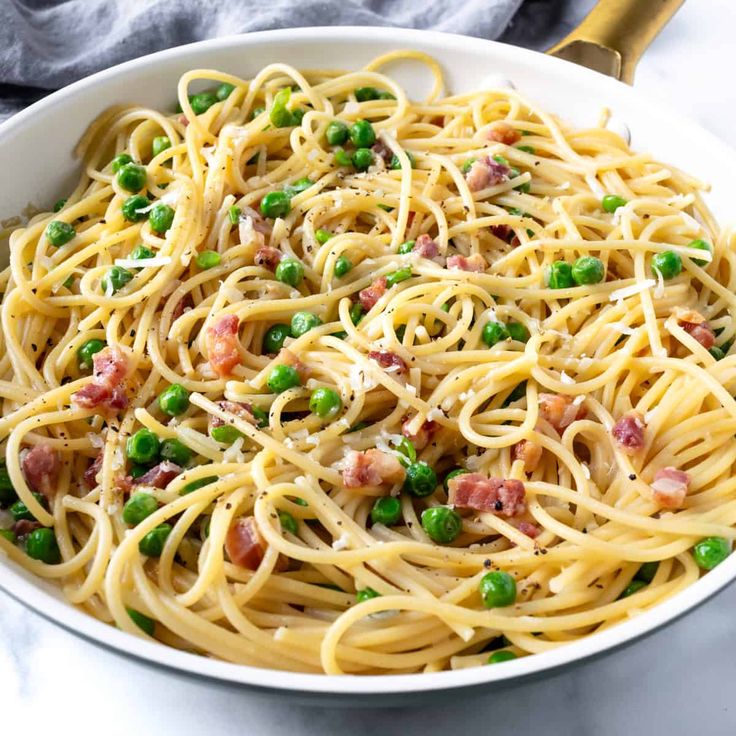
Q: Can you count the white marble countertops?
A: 1